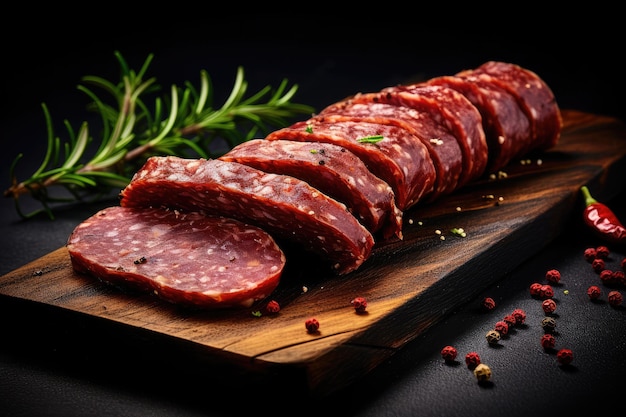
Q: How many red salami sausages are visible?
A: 8